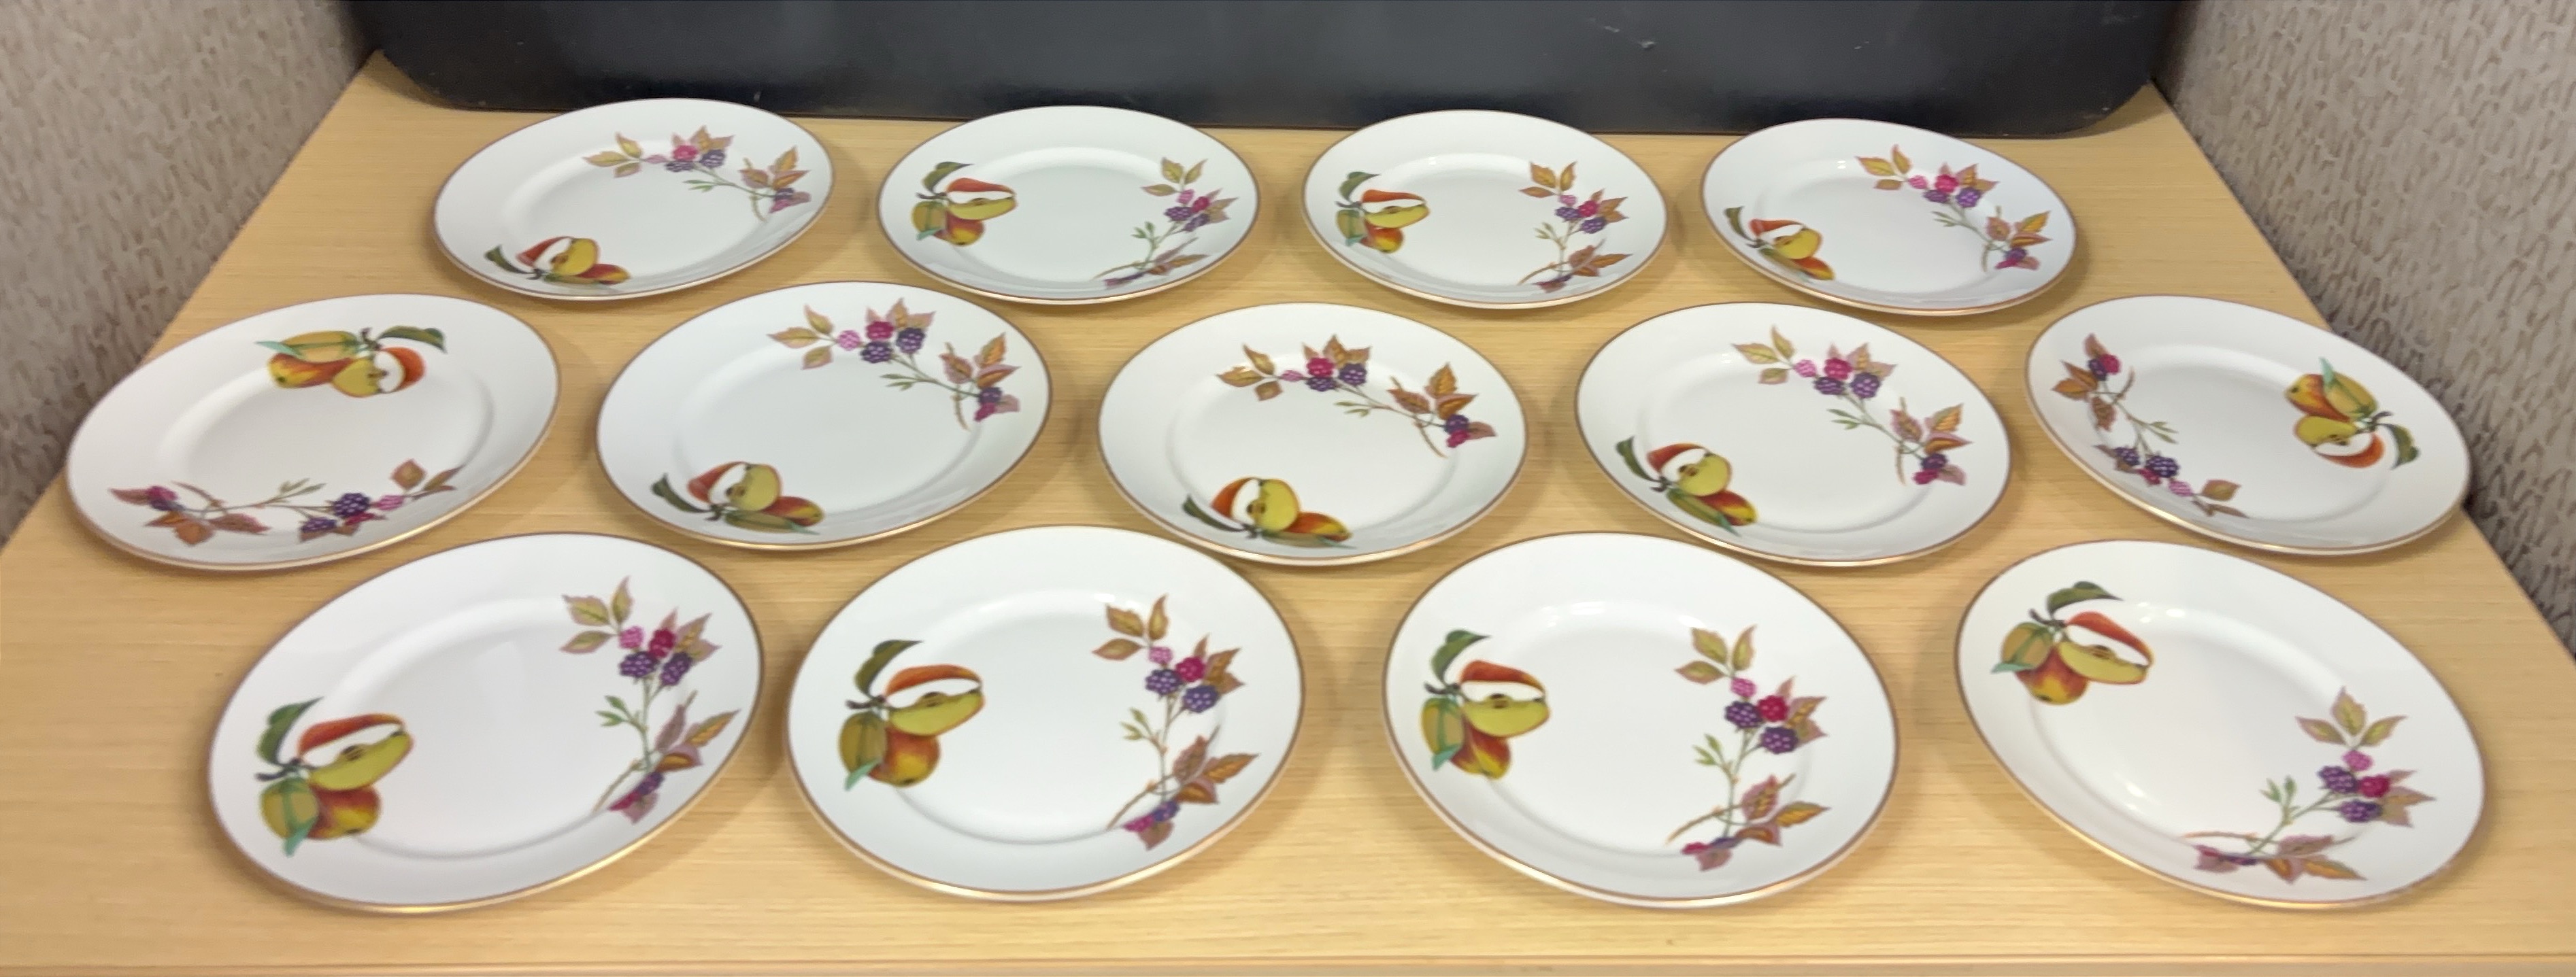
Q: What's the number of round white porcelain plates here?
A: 13